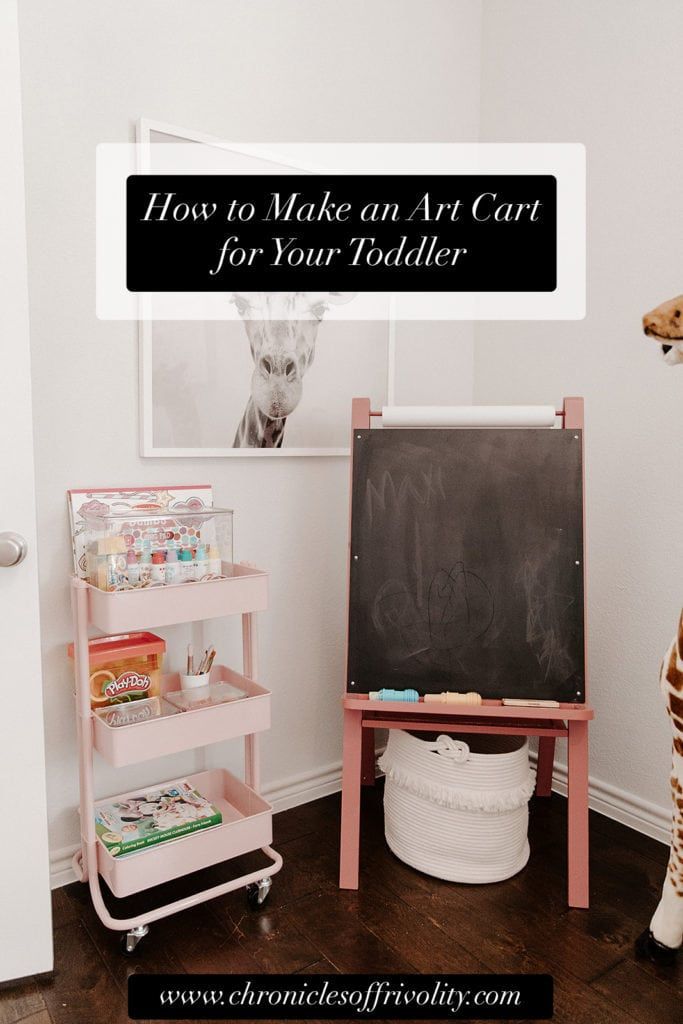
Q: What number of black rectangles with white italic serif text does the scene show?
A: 2